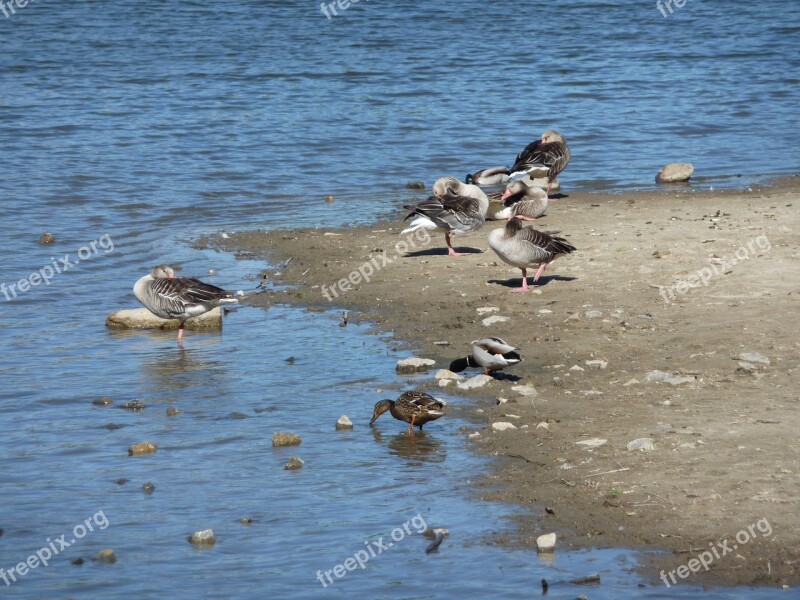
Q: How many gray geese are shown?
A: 5